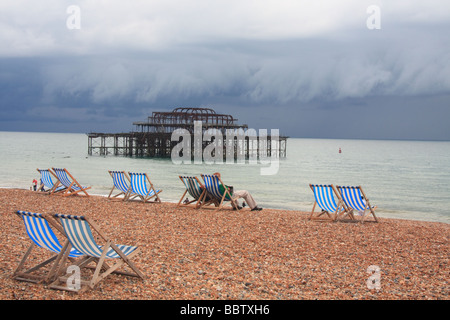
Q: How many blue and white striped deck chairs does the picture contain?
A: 10